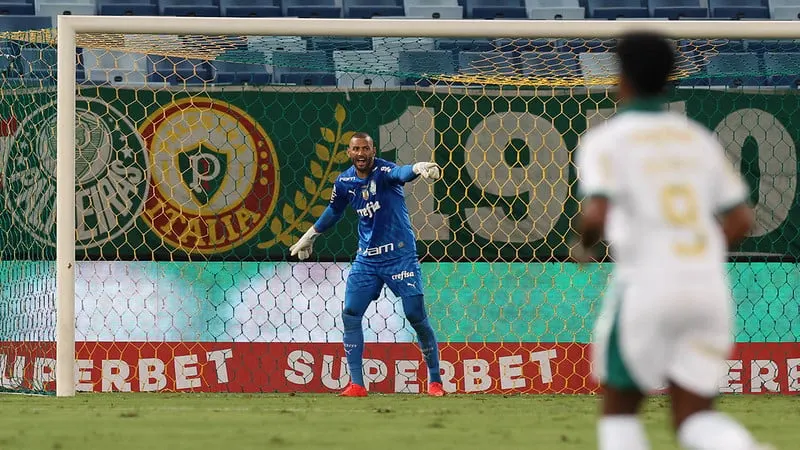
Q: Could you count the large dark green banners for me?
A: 1